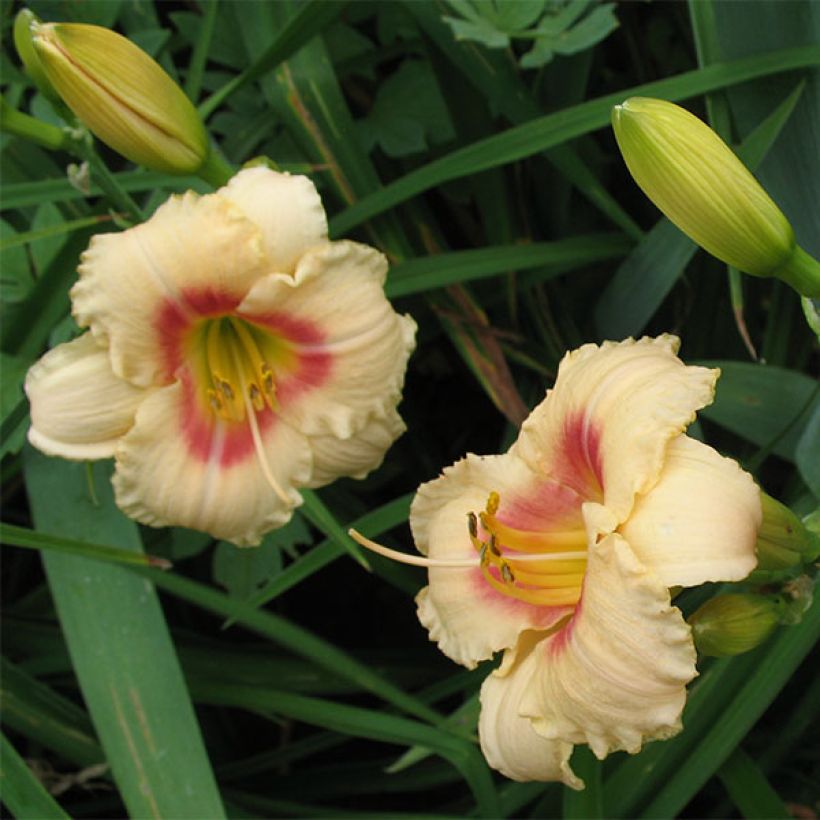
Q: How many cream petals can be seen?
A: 11